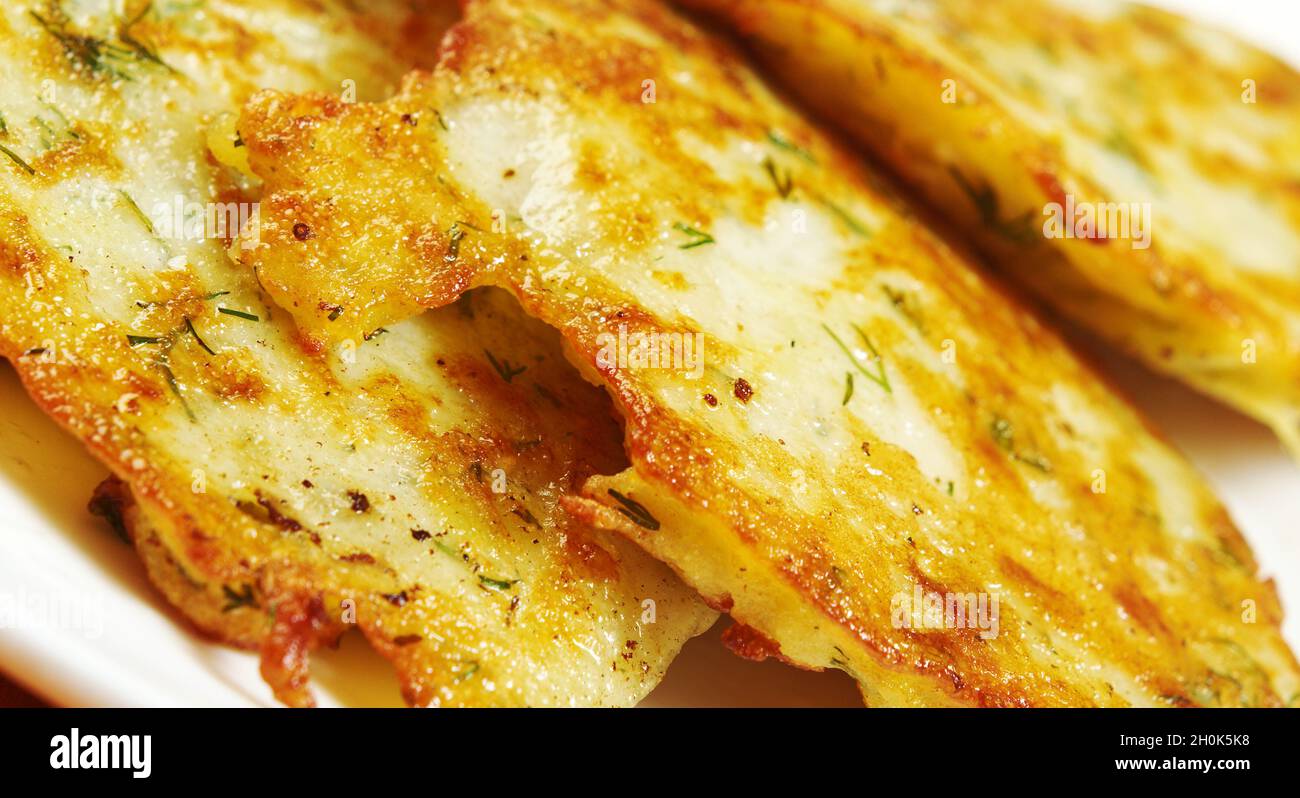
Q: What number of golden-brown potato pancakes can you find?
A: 3